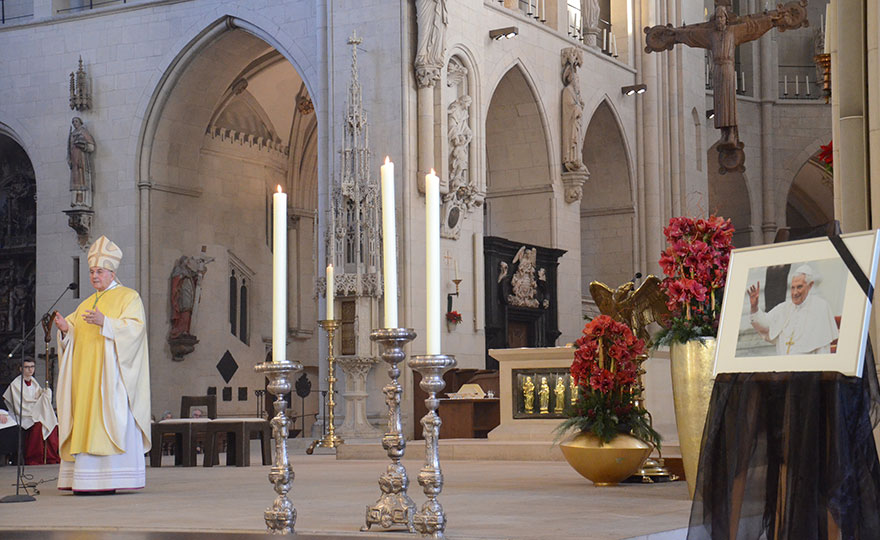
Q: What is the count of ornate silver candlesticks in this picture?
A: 3